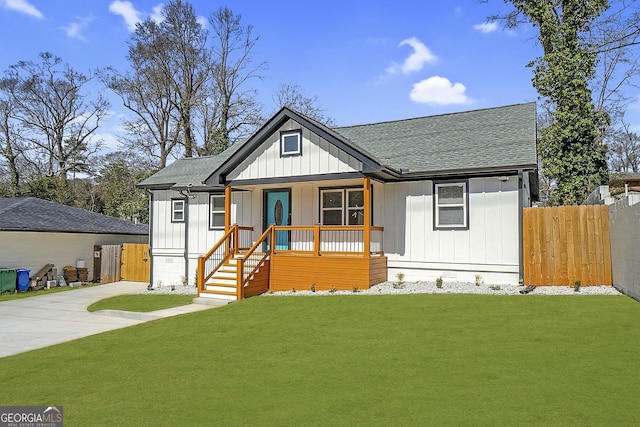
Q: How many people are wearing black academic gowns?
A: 0